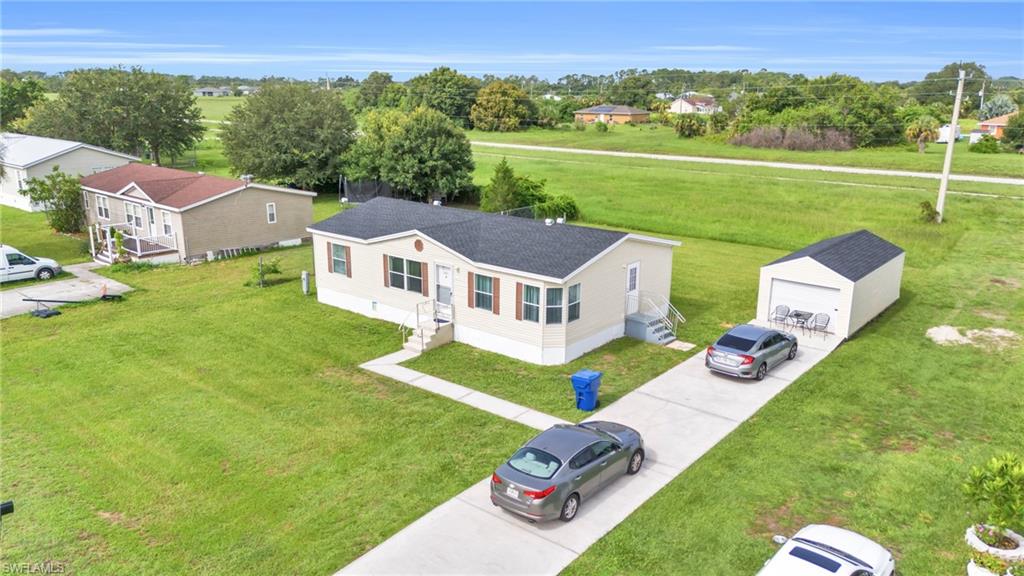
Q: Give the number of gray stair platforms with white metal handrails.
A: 1